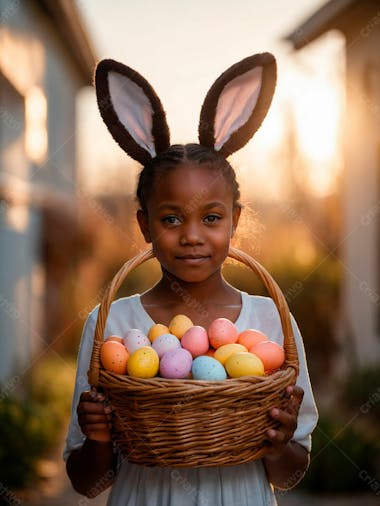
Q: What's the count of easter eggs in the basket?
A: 15